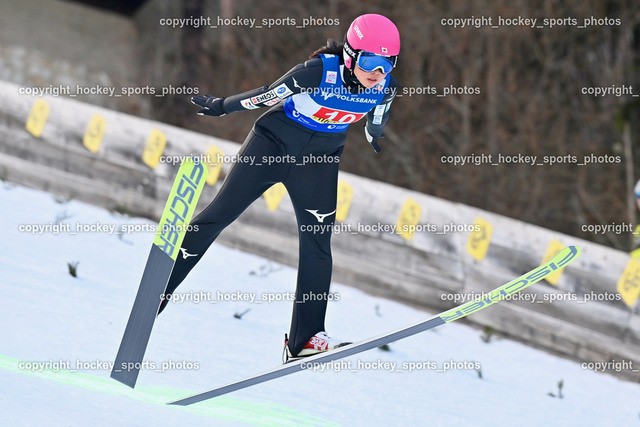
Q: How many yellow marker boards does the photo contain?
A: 10